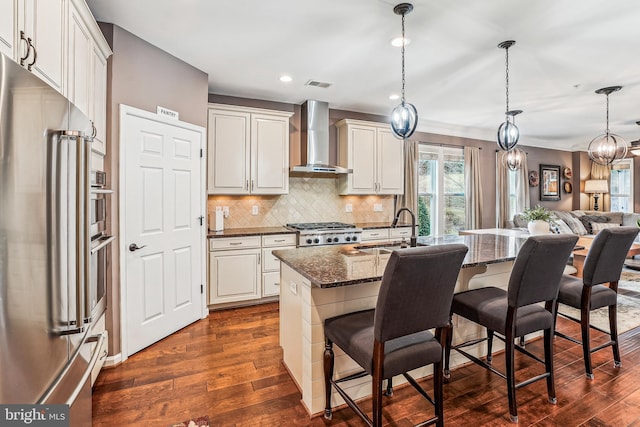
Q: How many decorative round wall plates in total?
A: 3